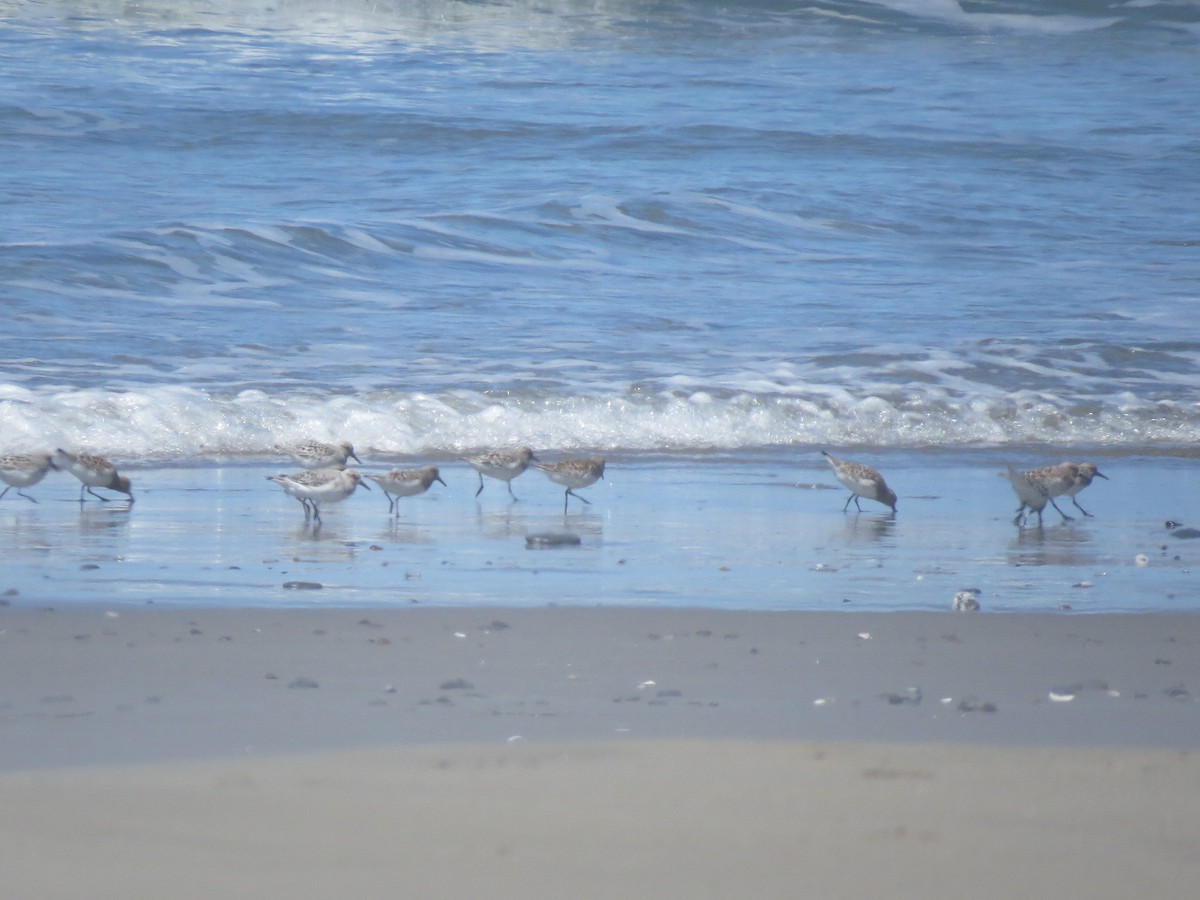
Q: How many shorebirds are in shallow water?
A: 11